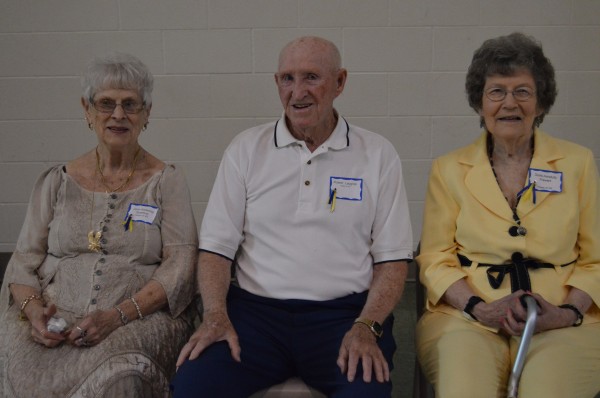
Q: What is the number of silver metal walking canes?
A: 1